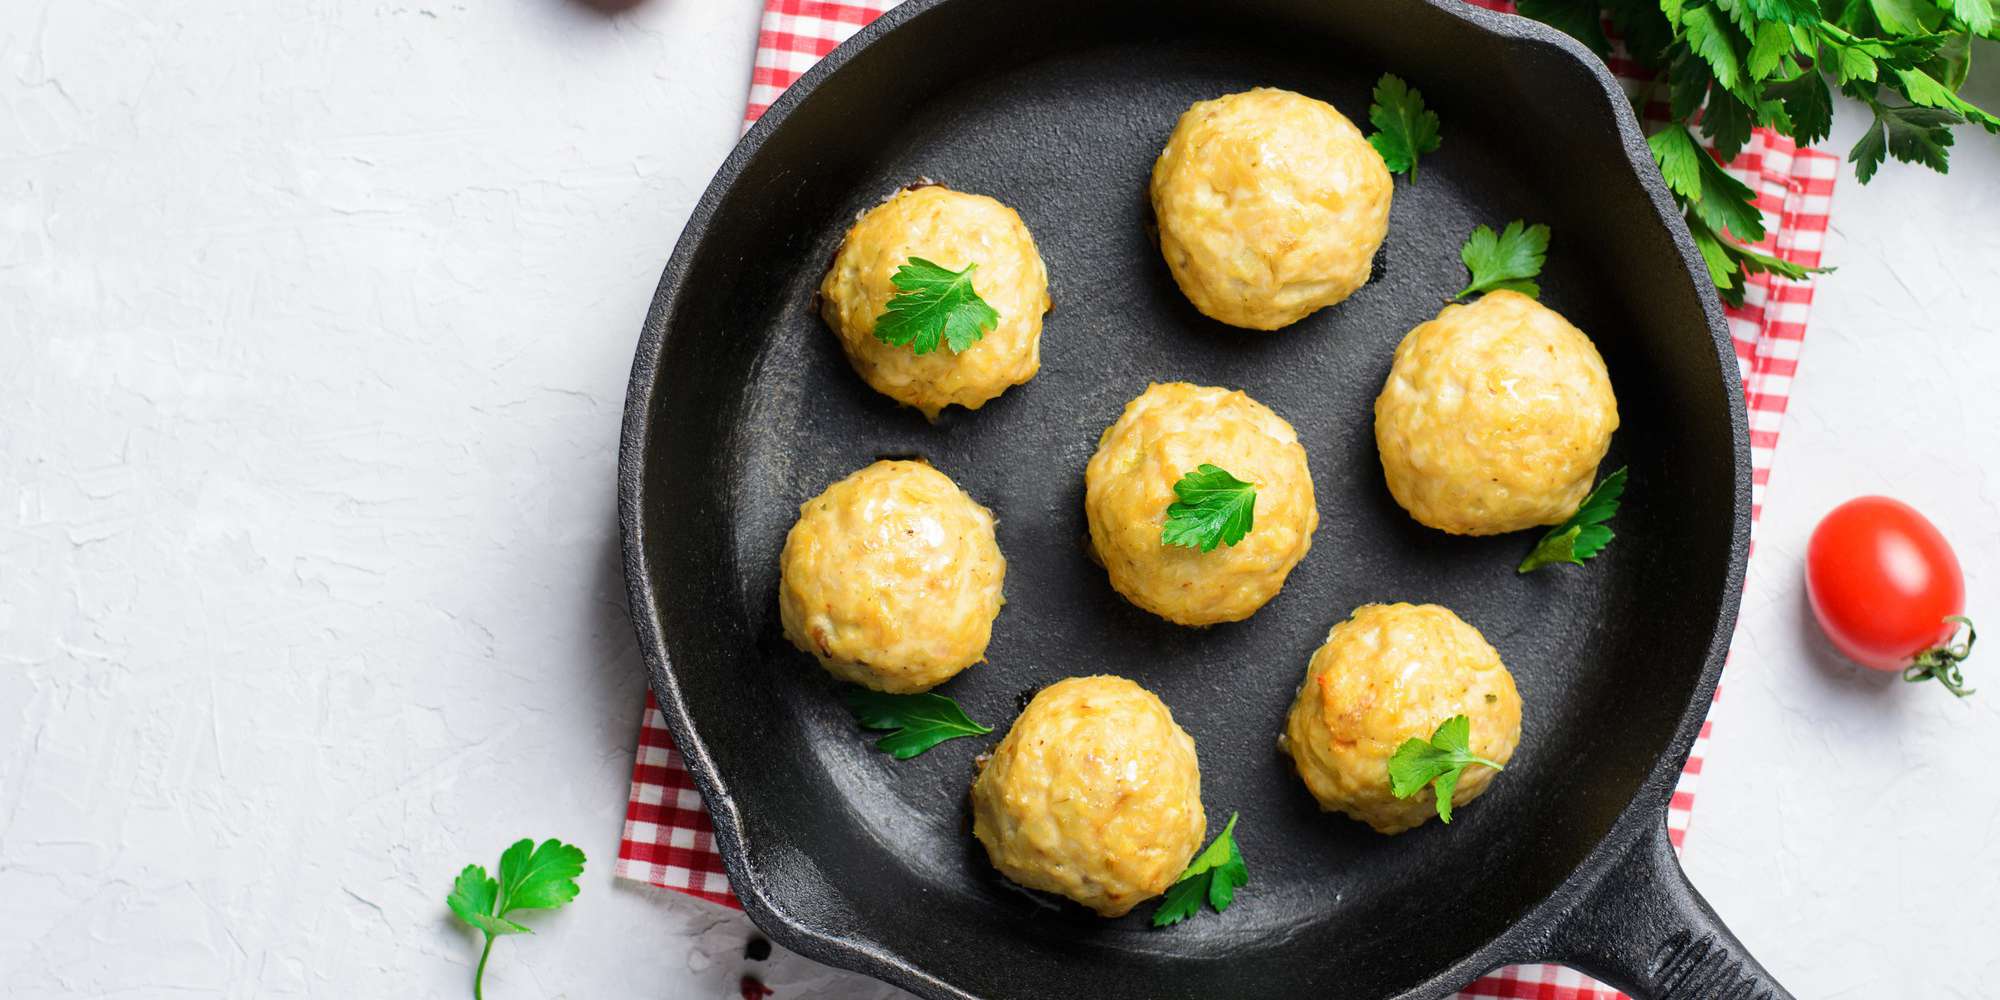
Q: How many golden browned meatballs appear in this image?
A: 7